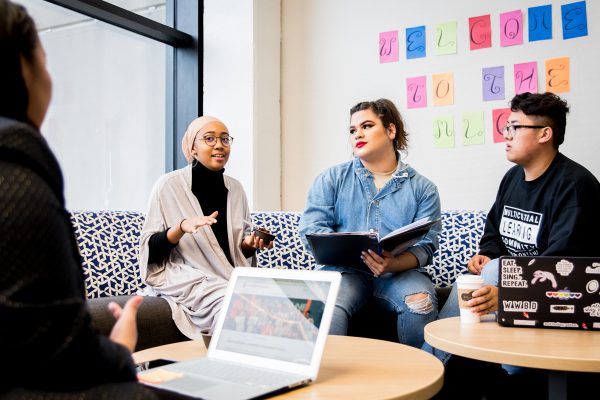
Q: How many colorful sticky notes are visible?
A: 15